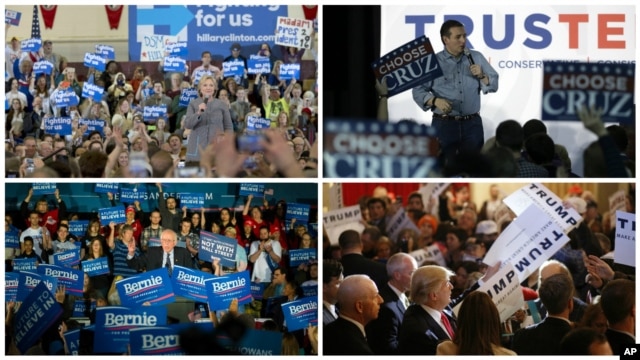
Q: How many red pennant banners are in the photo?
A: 3